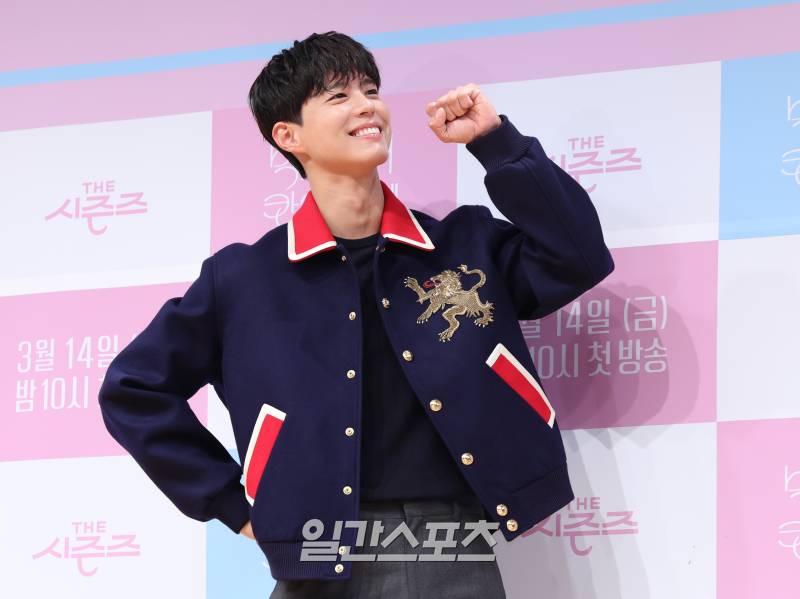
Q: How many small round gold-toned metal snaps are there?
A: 14